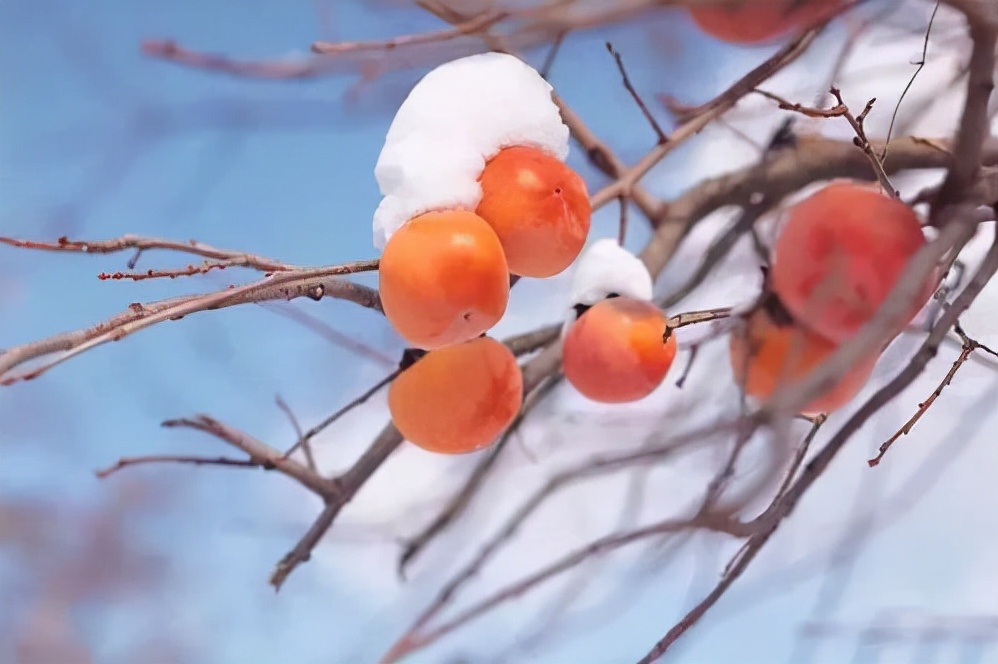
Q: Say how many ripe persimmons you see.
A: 7